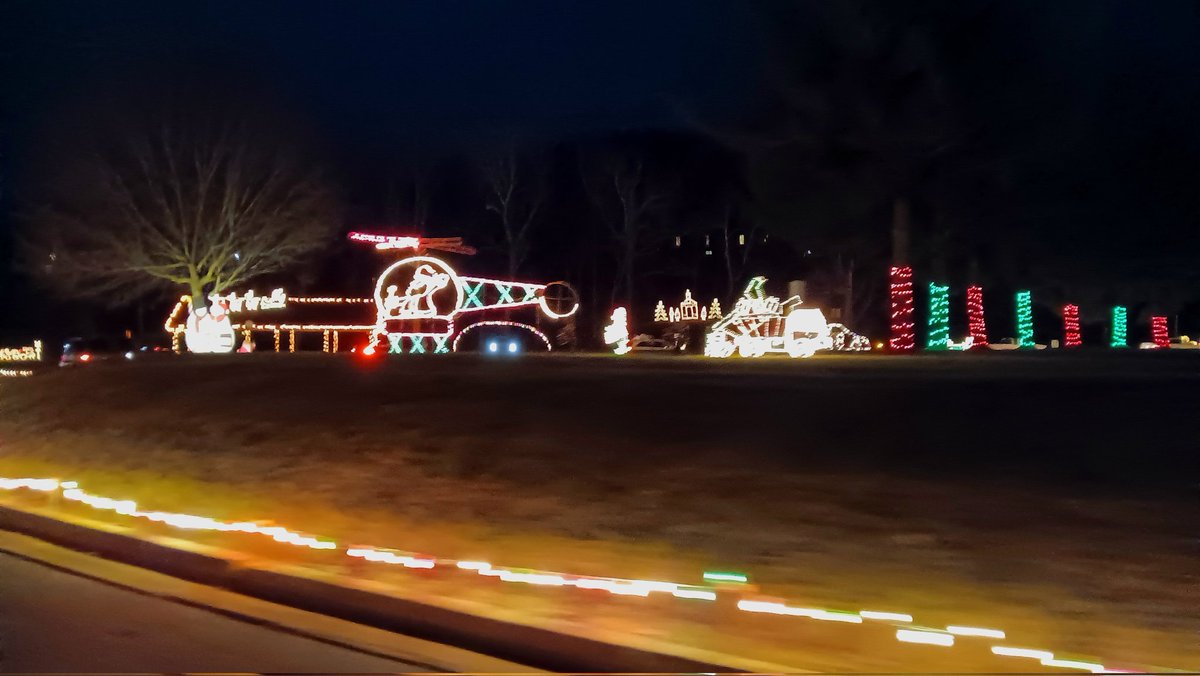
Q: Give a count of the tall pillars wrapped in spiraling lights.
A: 7